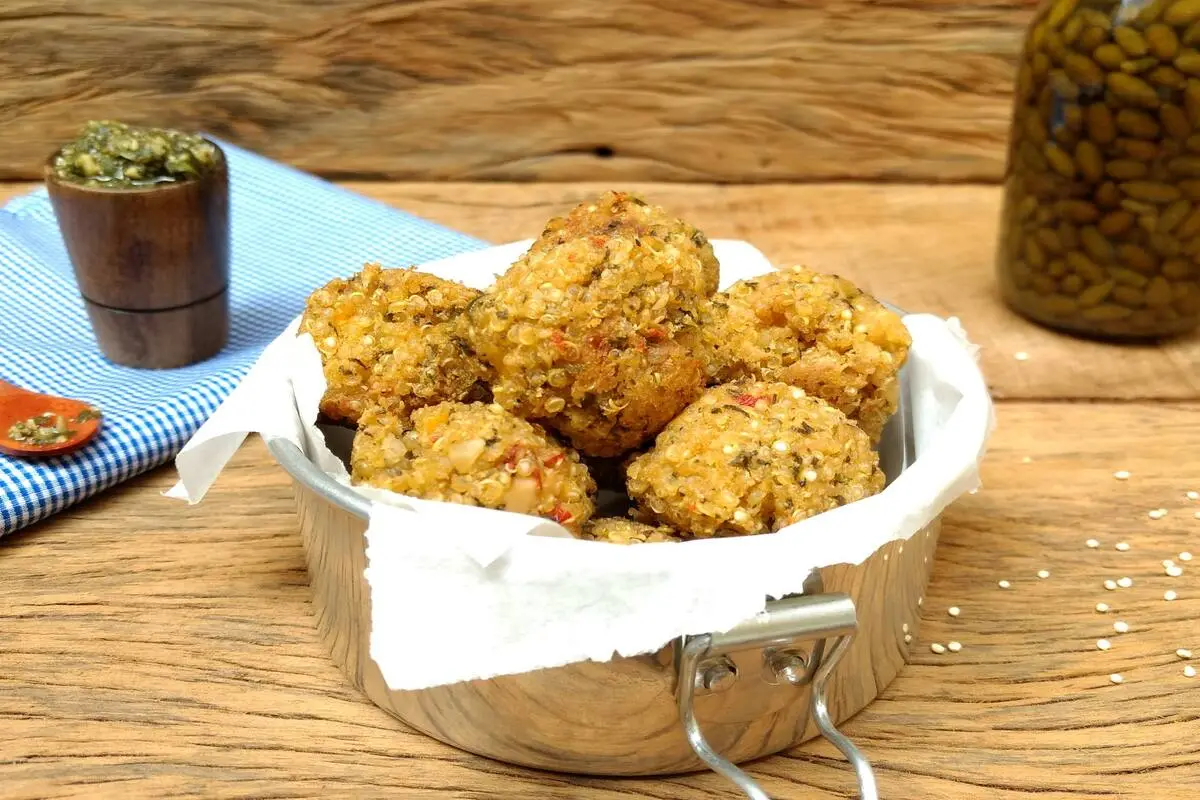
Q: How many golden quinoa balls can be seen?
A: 6